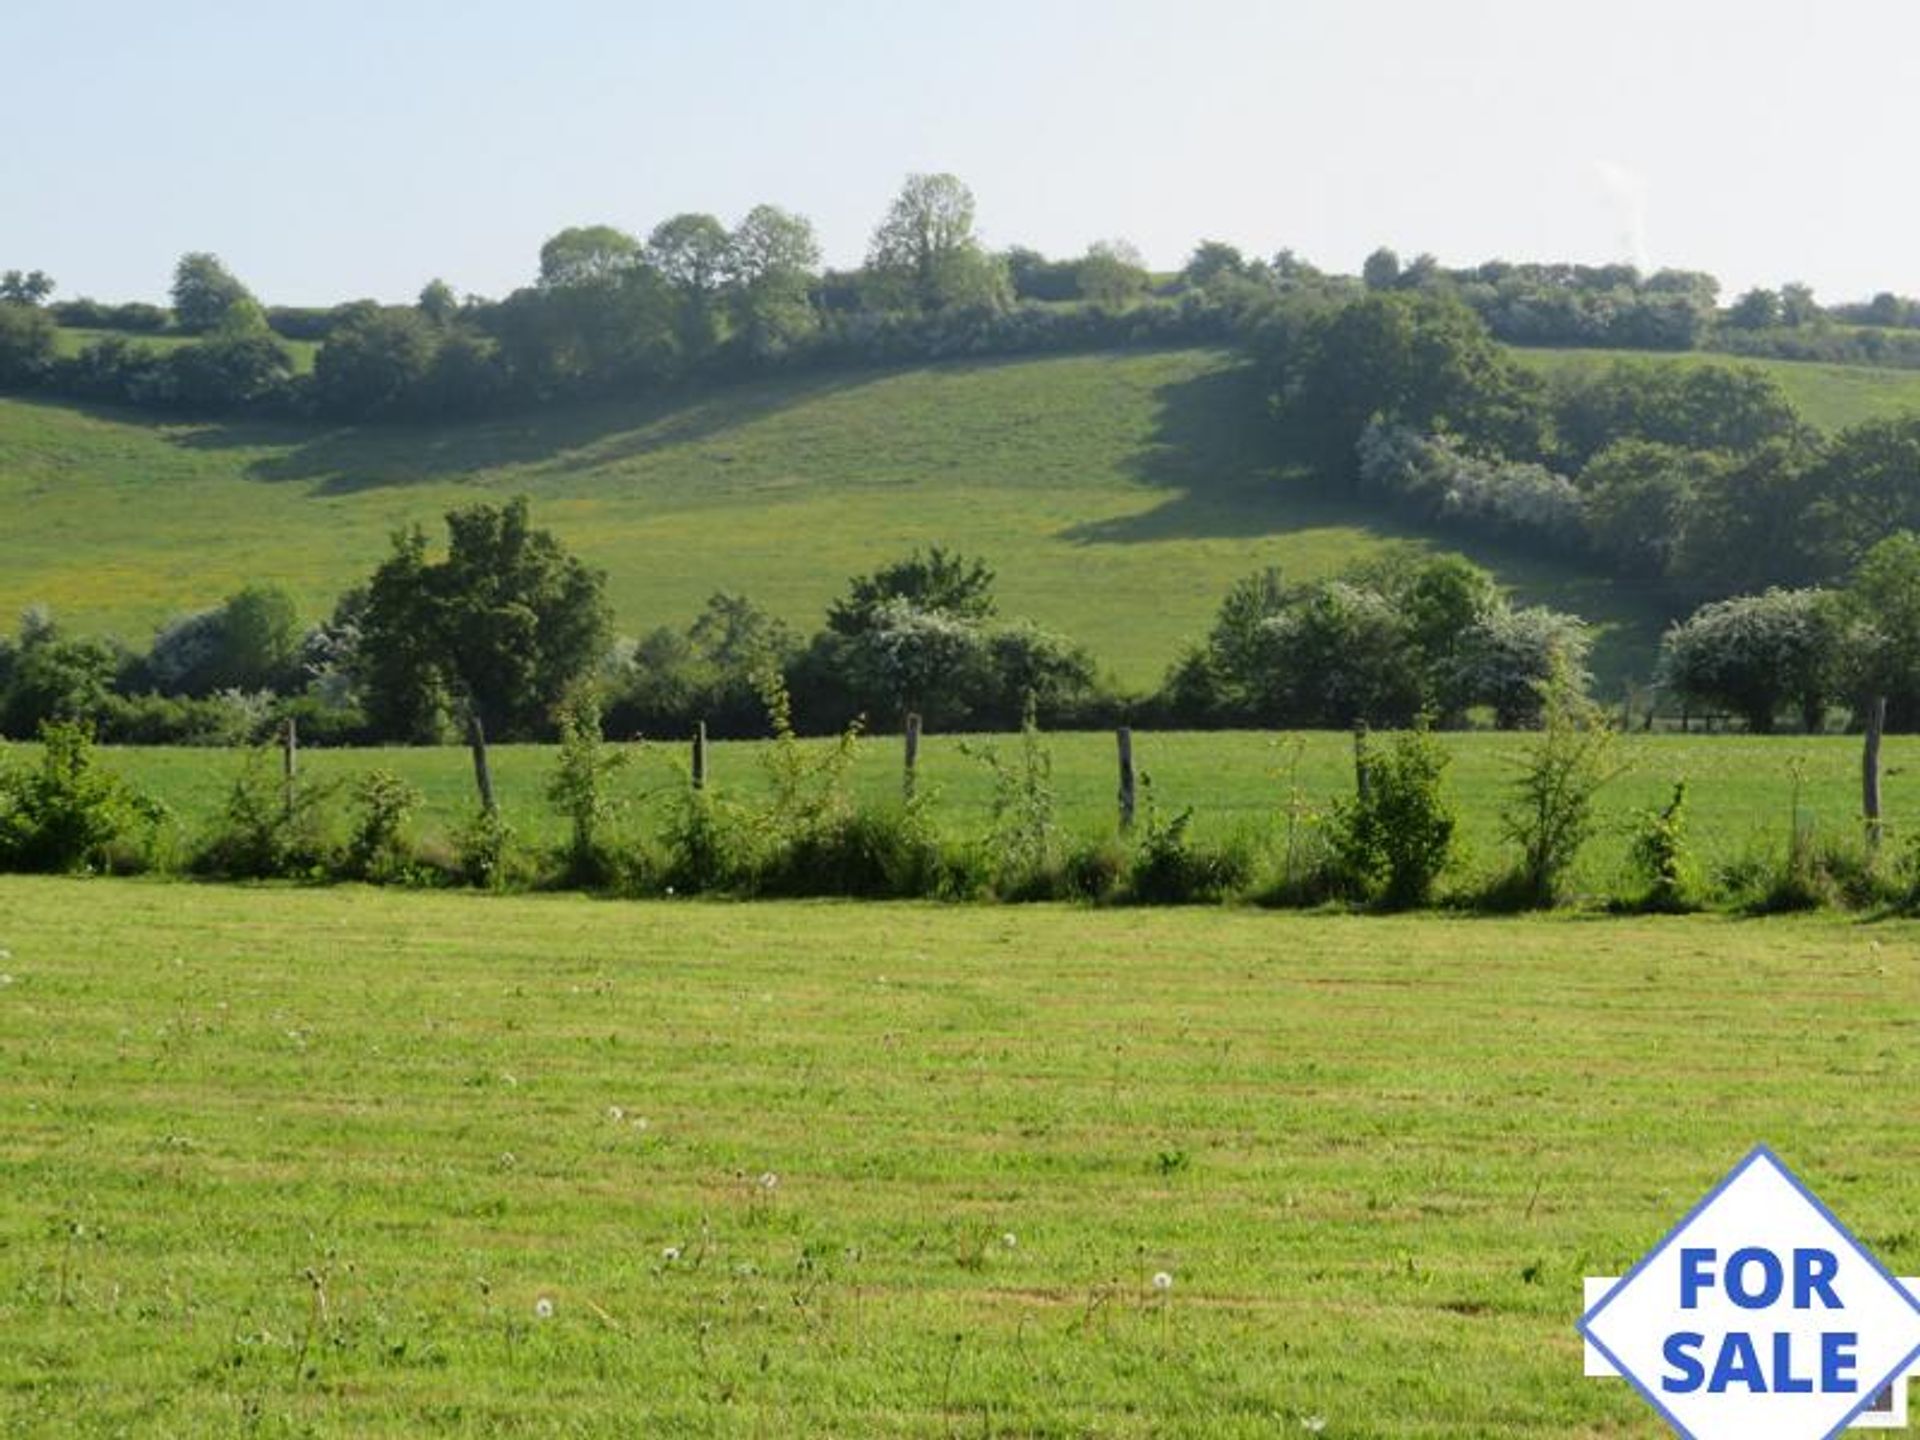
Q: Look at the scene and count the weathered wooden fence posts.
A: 7